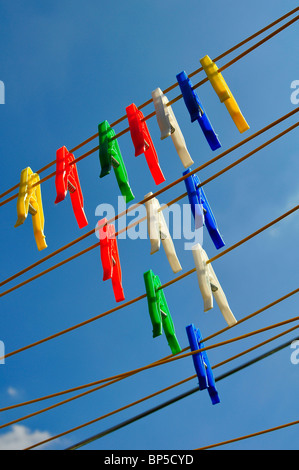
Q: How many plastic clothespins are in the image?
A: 13